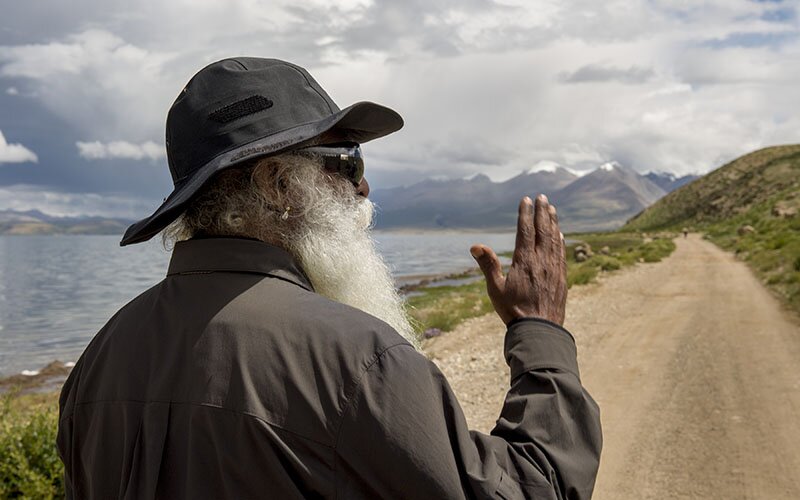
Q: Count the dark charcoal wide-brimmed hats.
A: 1